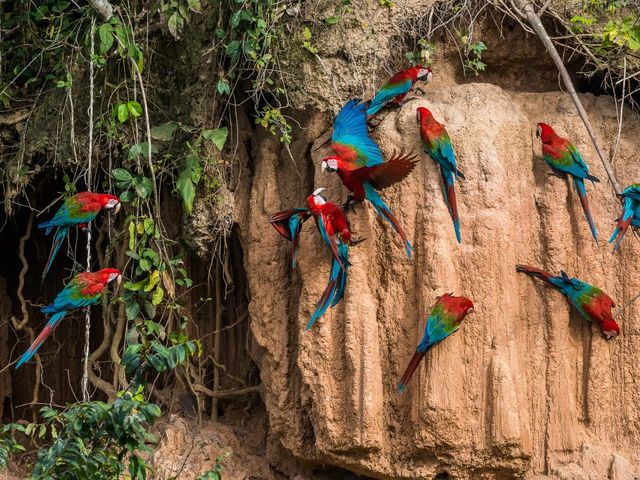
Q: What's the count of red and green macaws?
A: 11